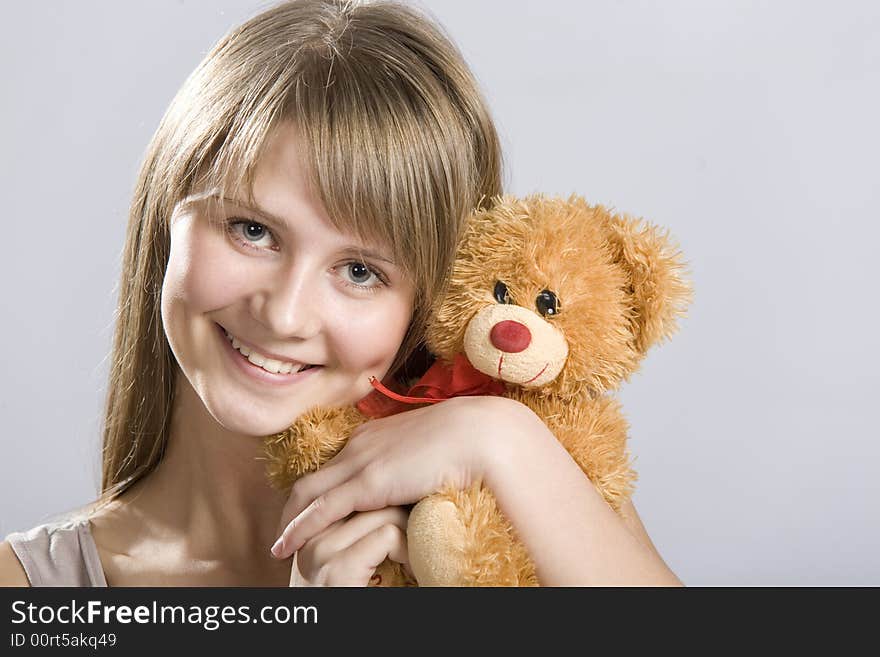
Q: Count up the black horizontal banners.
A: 1